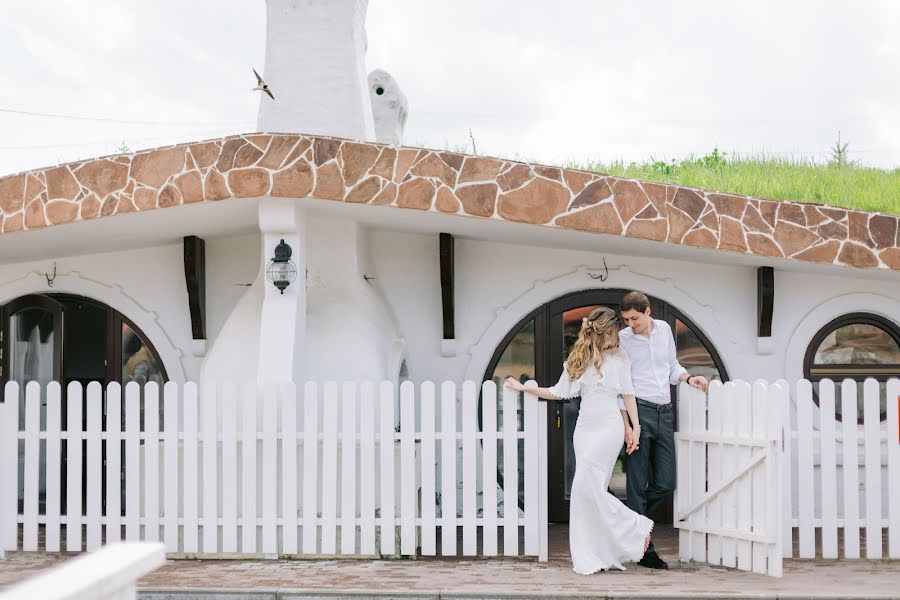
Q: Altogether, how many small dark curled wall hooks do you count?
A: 2